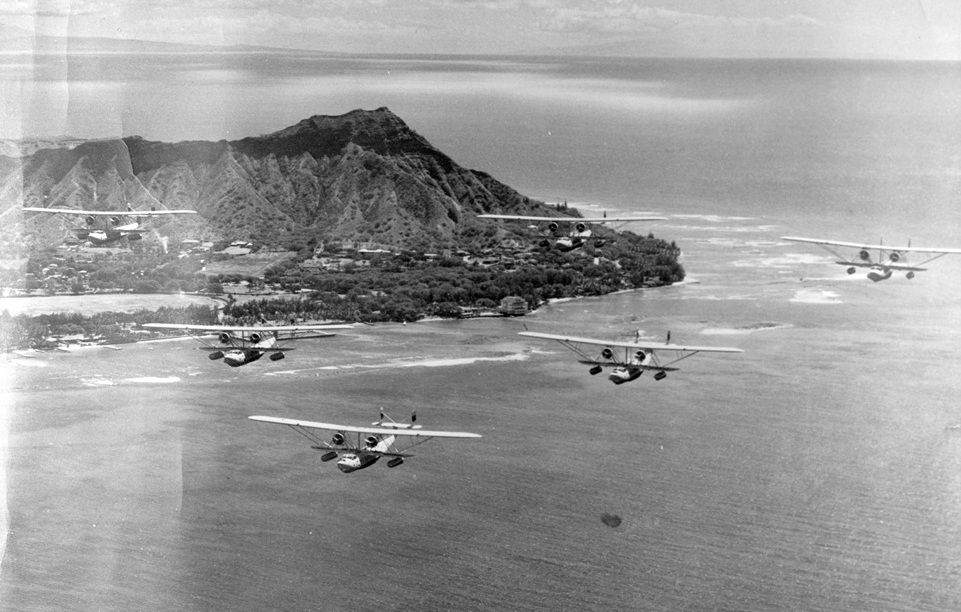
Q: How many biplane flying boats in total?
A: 6